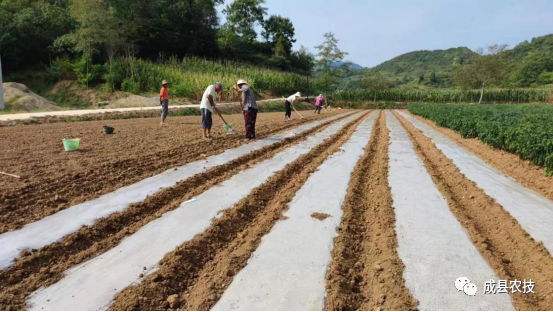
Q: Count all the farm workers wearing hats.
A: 5